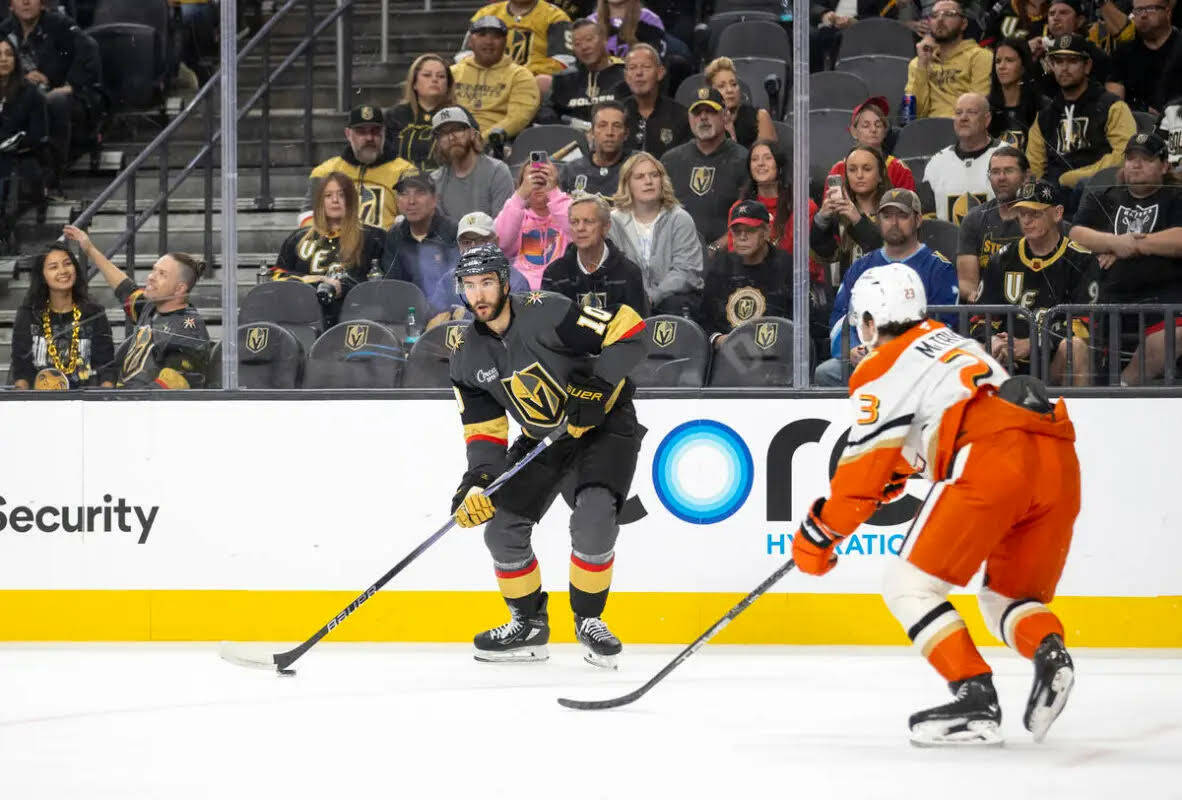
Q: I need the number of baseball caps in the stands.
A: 12